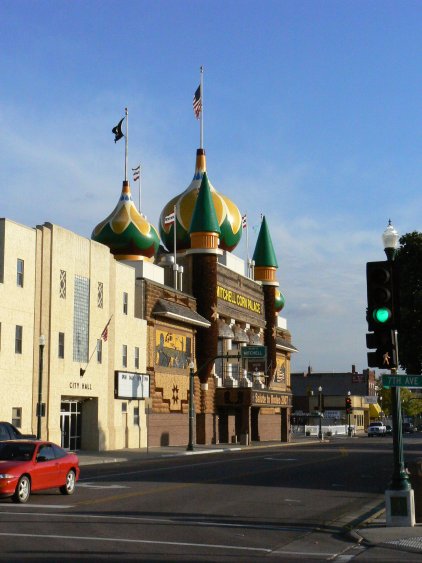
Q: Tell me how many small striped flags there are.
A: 3